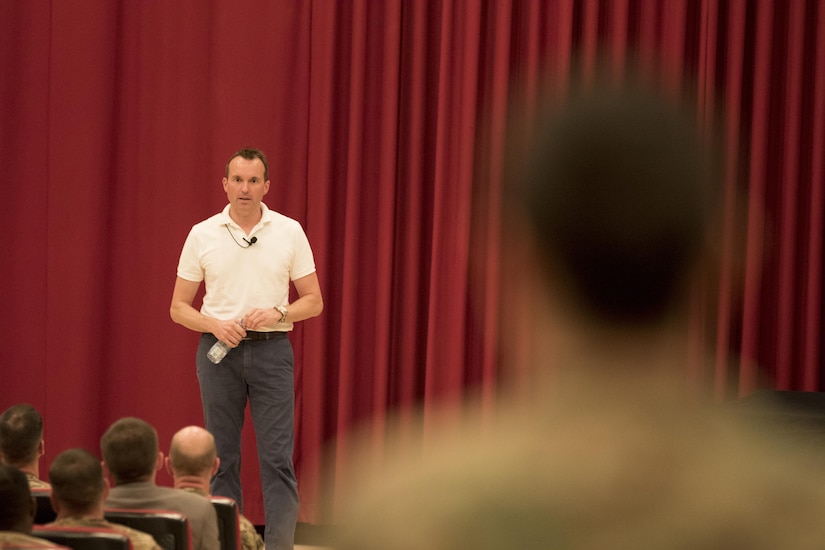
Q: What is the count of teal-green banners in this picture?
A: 0